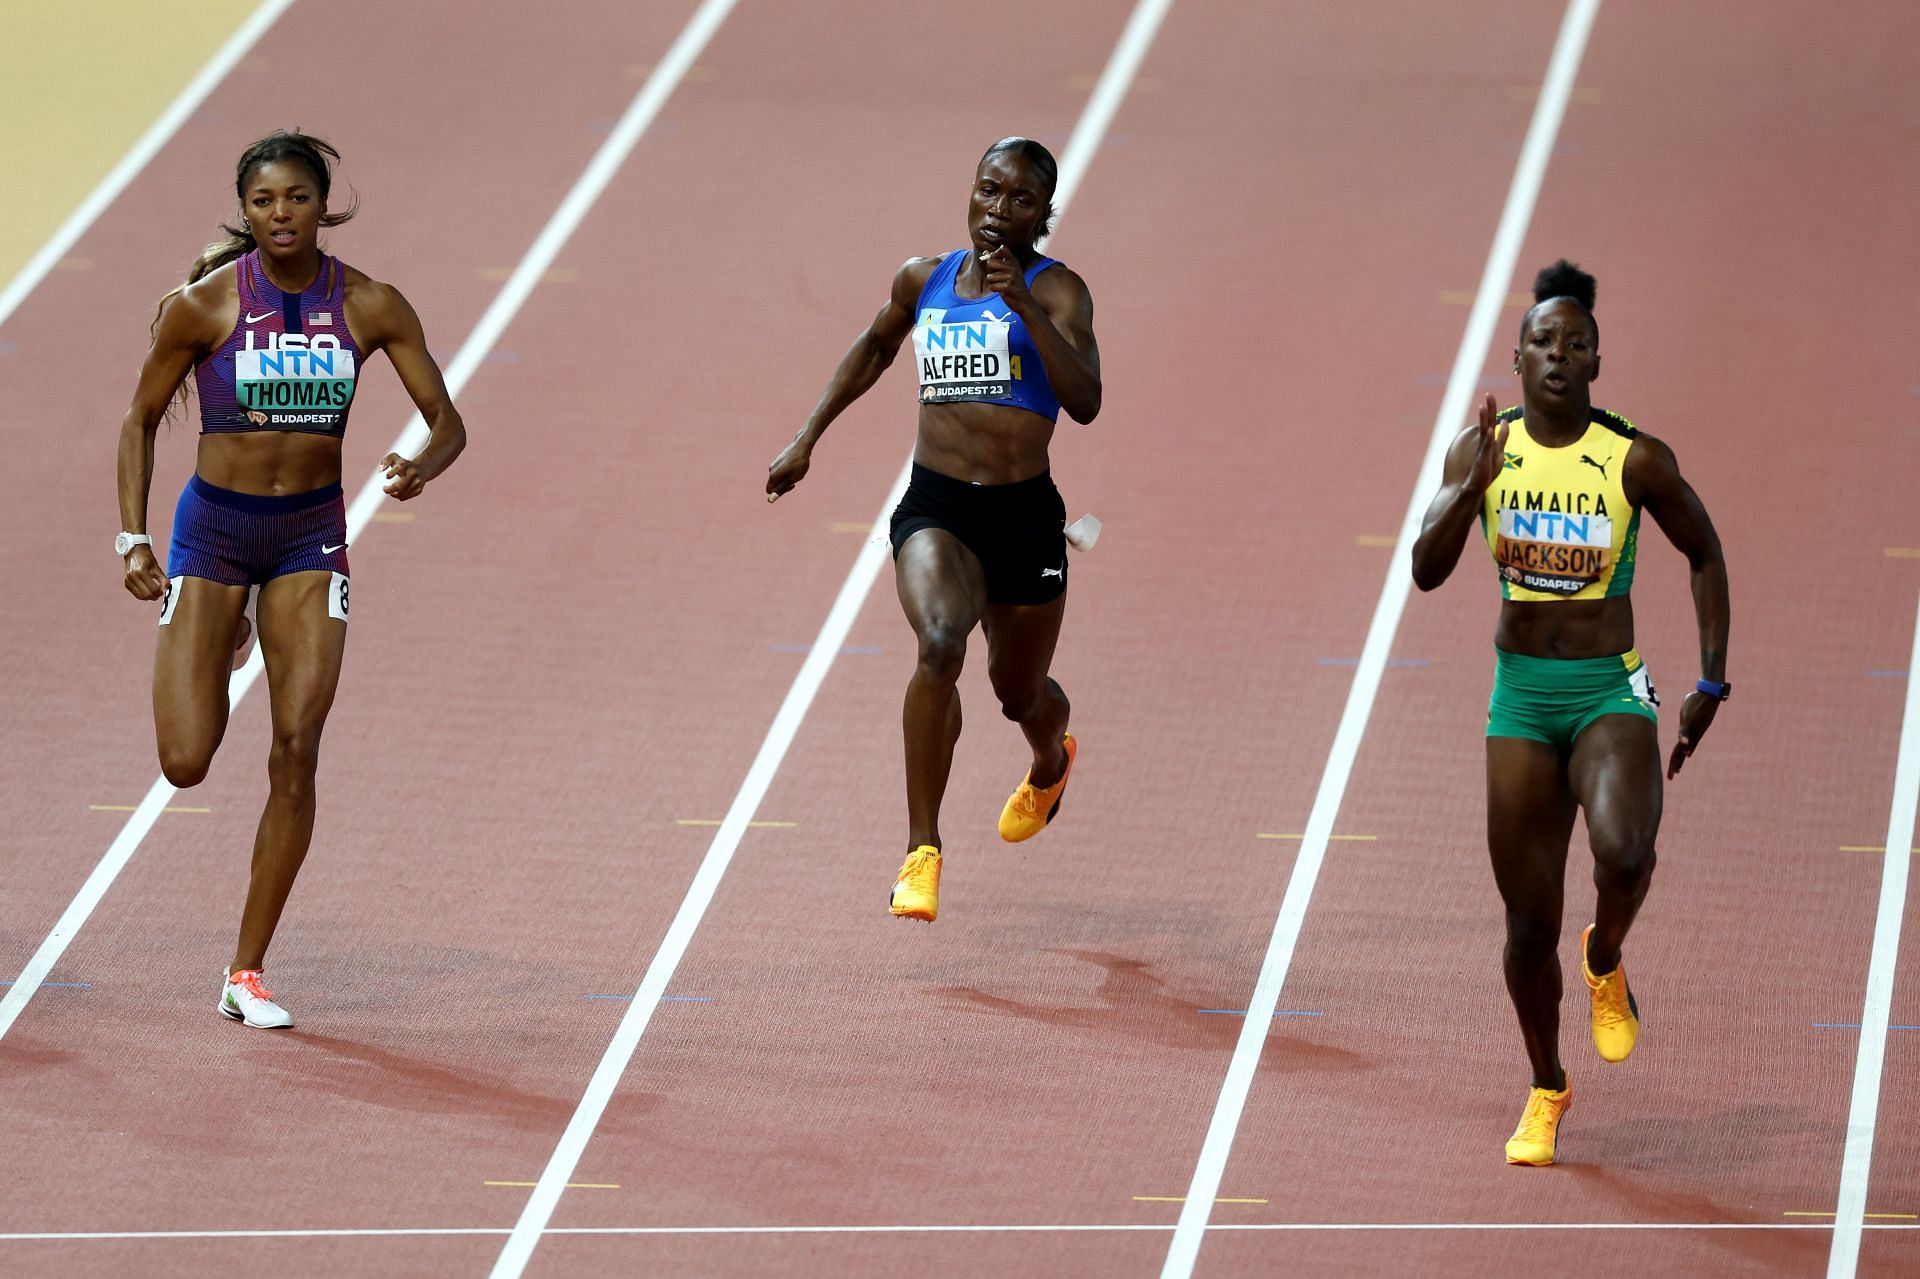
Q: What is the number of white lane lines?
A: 5